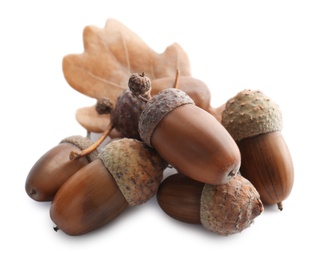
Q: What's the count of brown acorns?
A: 5